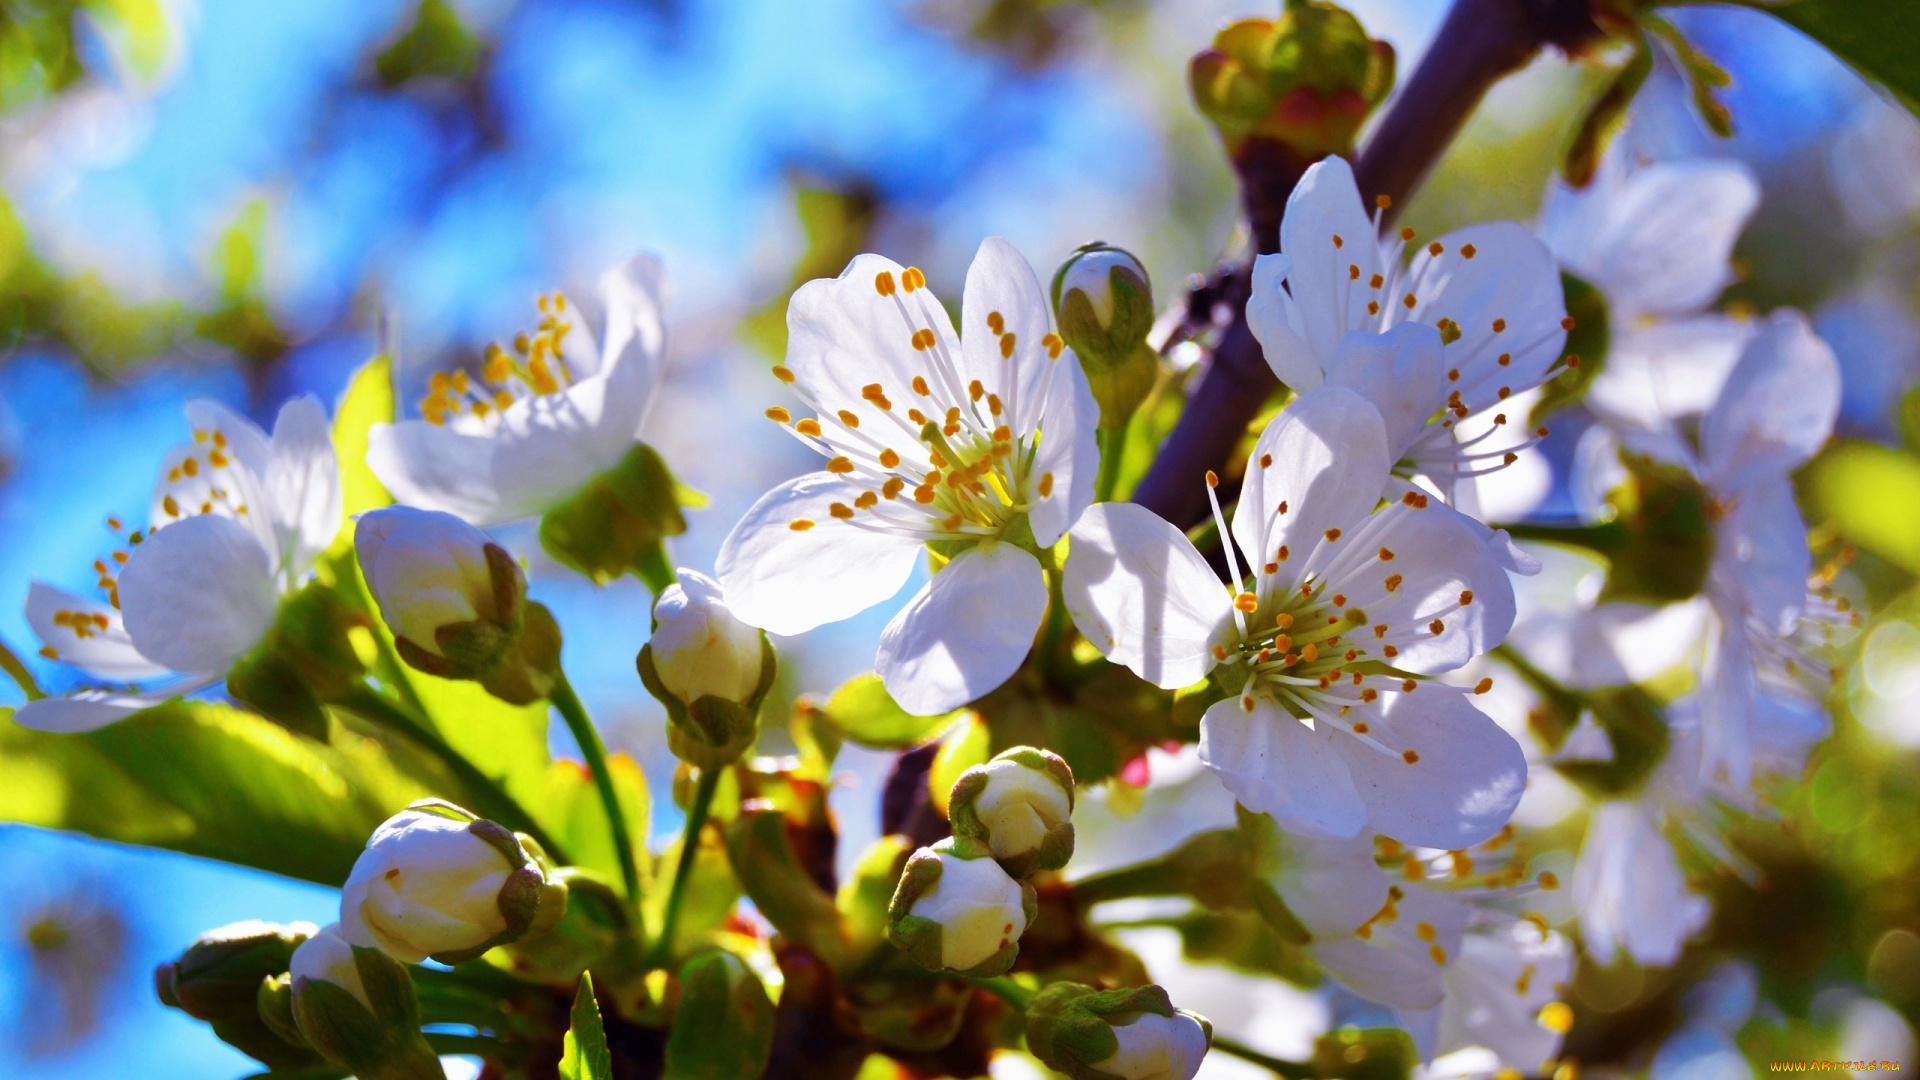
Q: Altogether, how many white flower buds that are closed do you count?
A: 8